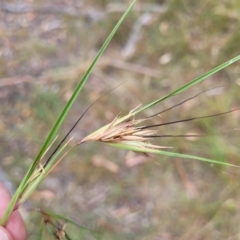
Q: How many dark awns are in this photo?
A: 4